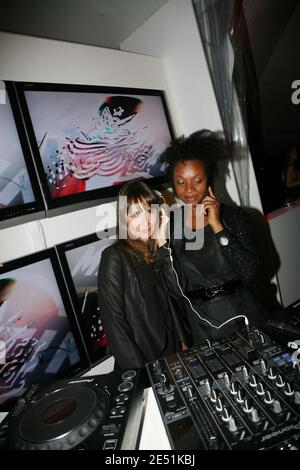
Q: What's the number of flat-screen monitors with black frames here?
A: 4